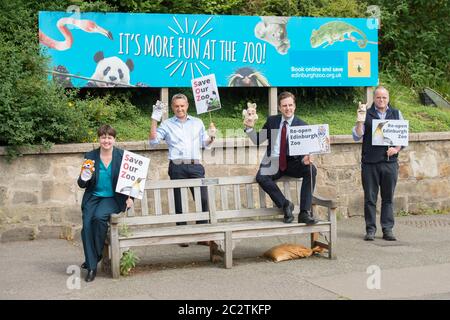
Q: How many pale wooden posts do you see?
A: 3